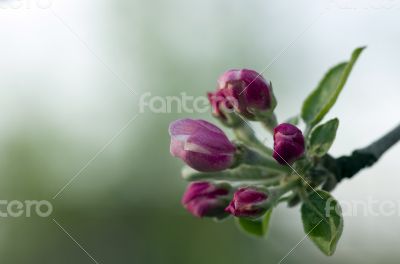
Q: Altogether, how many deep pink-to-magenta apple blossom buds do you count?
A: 6